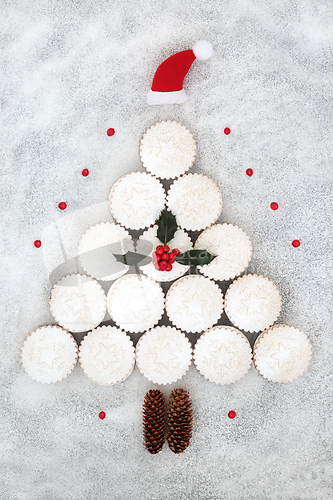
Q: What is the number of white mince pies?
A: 15